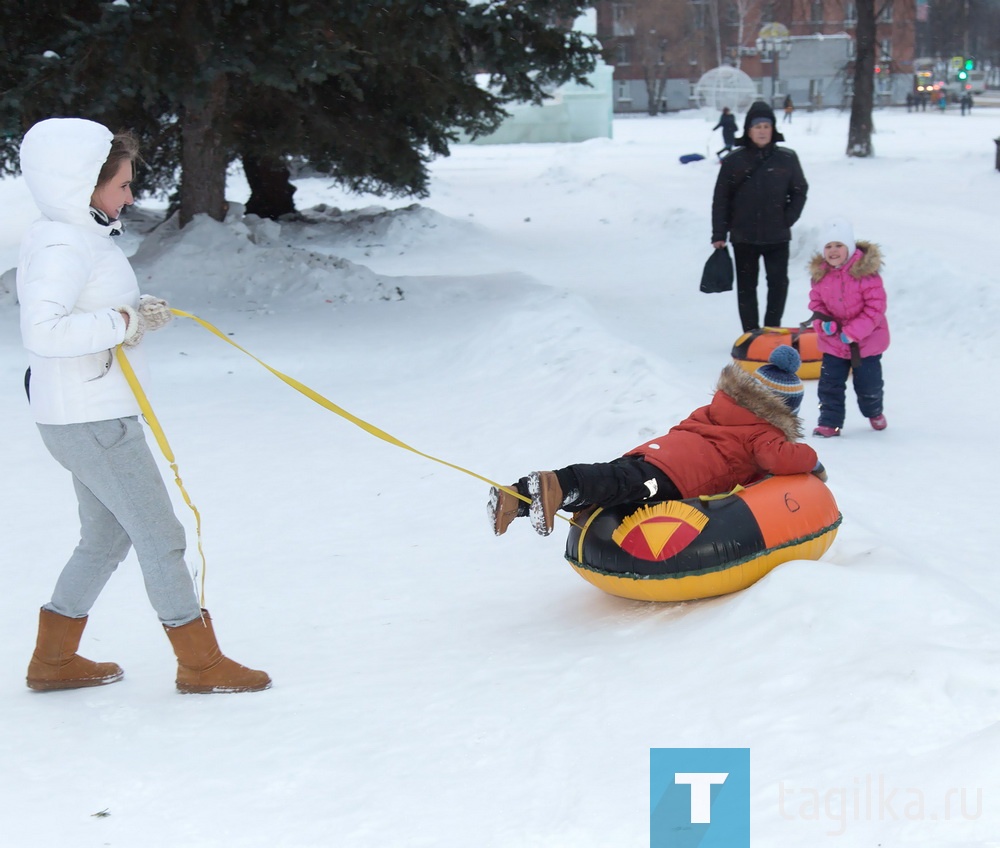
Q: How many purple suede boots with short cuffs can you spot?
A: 0